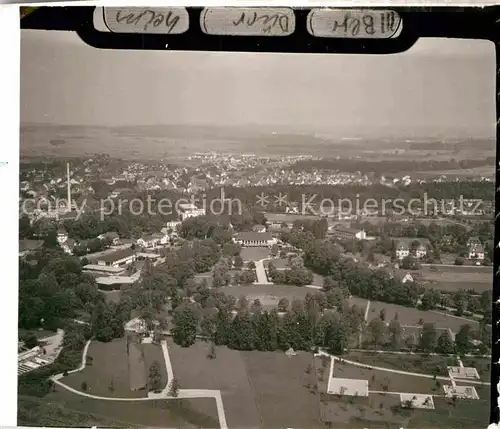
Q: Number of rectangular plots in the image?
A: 4